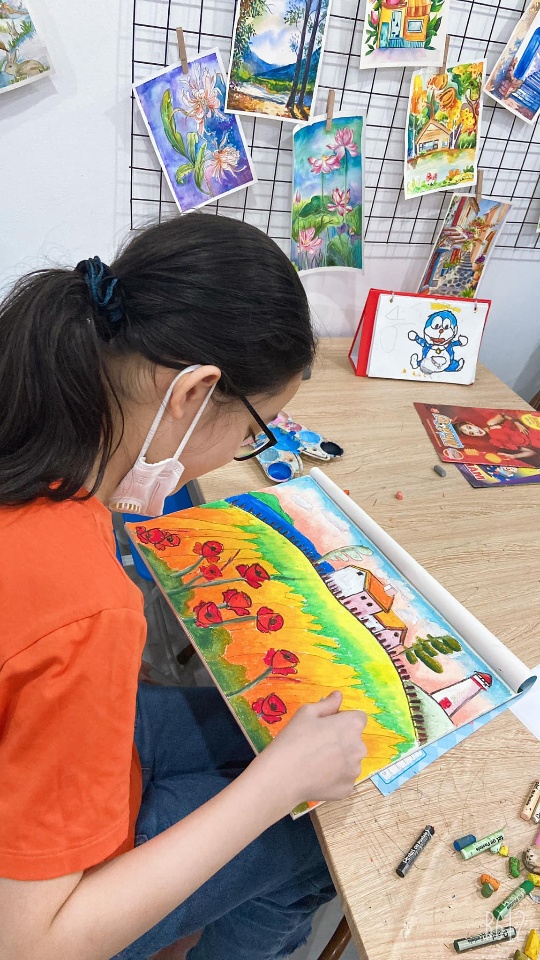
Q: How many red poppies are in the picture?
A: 10